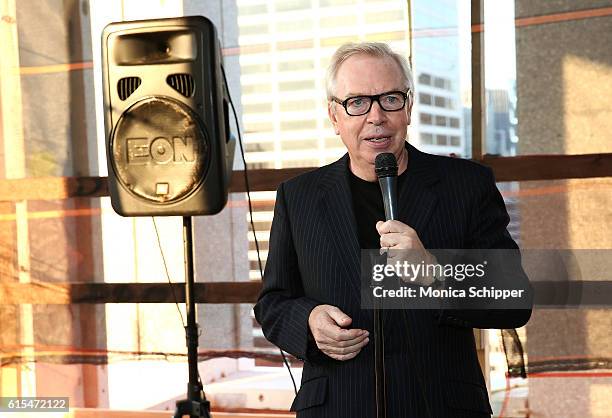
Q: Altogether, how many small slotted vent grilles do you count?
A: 2